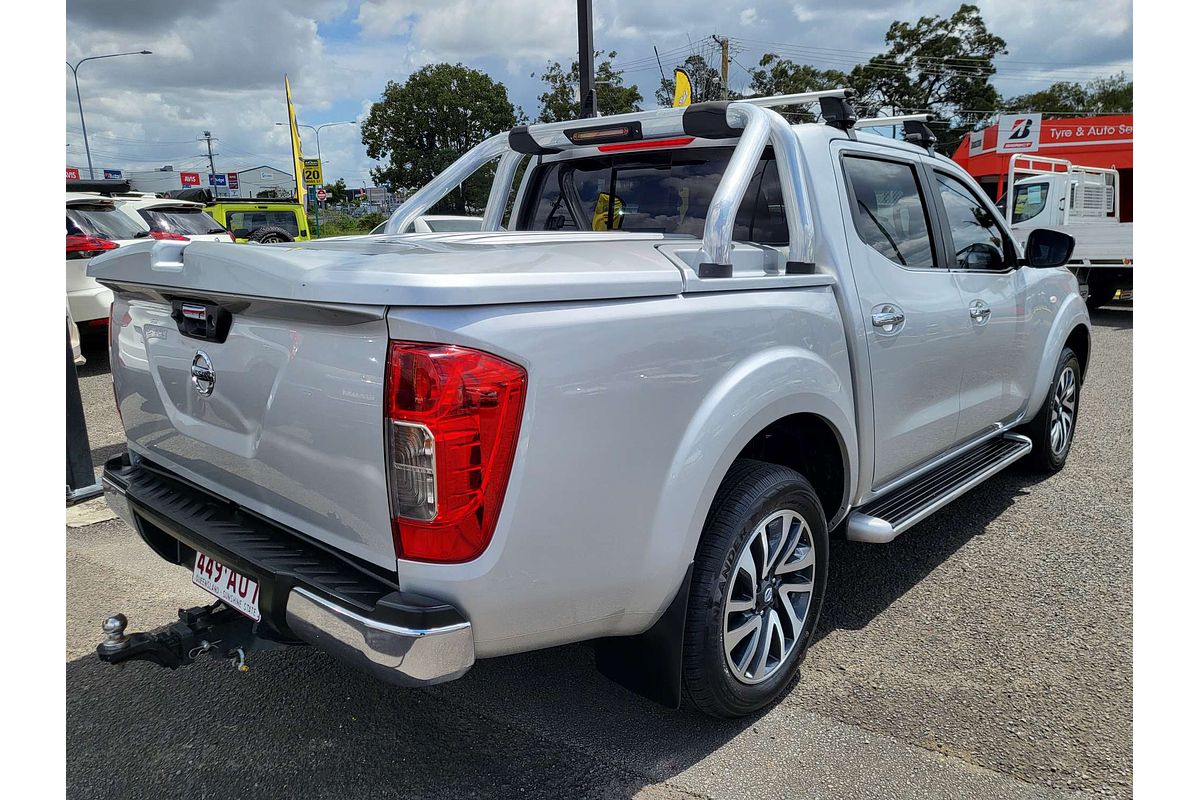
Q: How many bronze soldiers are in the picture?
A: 0